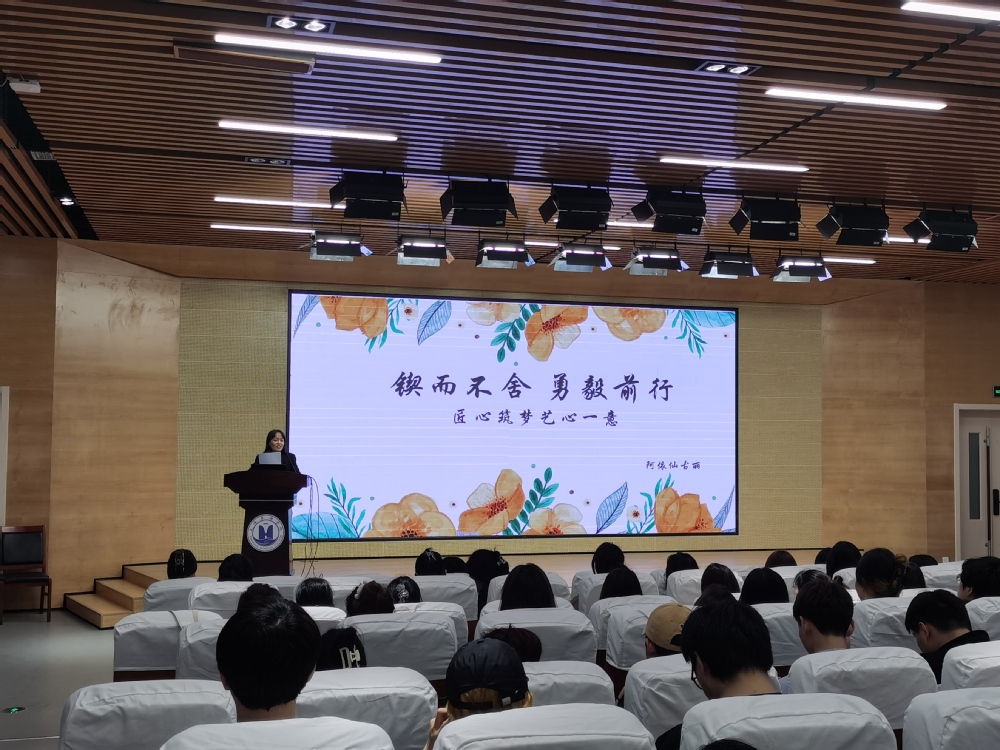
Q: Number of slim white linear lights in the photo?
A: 11